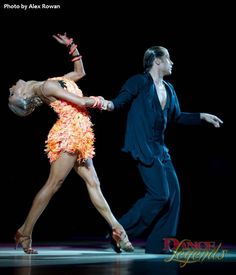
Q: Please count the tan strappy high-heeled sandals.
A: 2